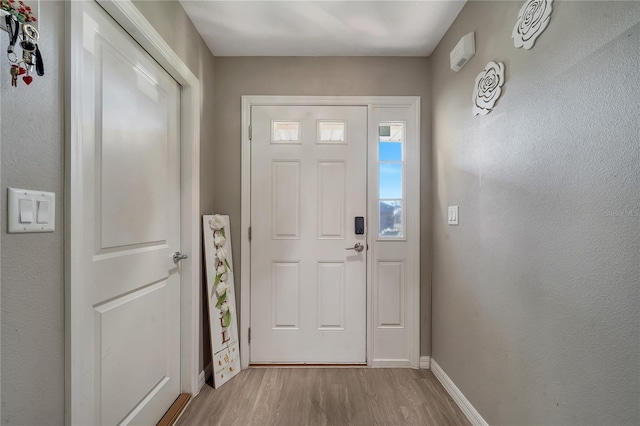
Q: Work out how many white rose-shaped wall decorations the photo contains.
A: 2